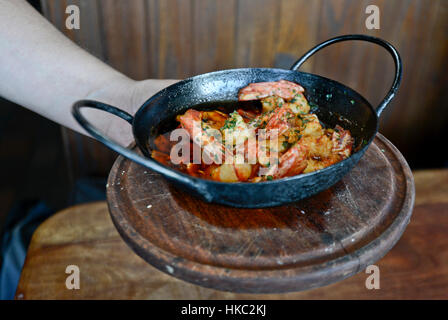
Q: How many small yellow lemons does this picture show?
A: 0